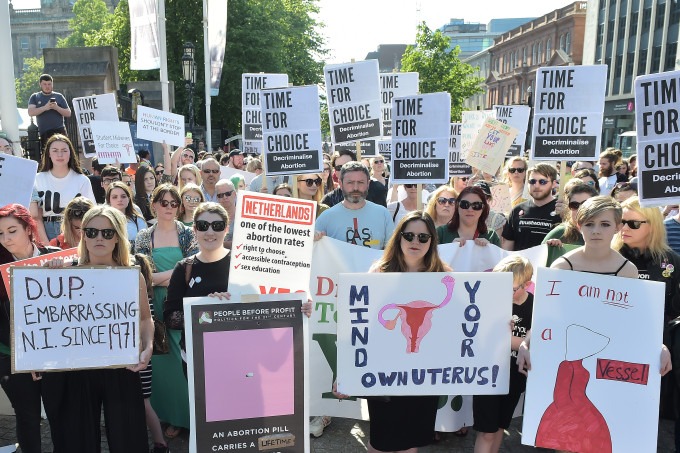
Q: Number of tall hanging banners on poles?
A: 2